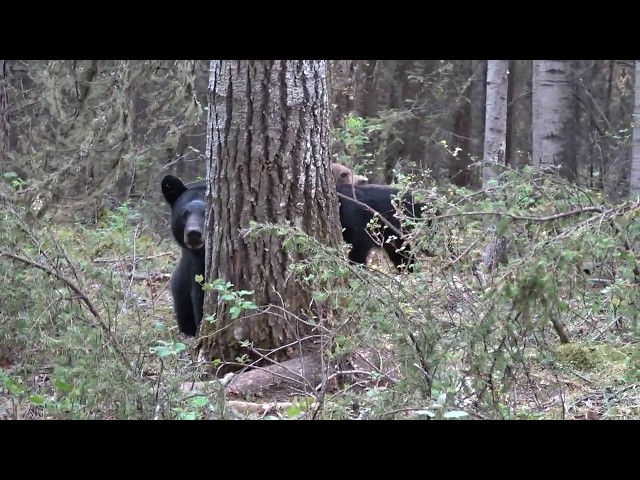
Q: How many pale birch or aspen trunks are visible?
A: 3